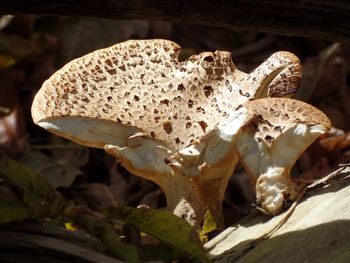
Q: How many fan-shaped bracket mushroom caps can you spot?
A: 2